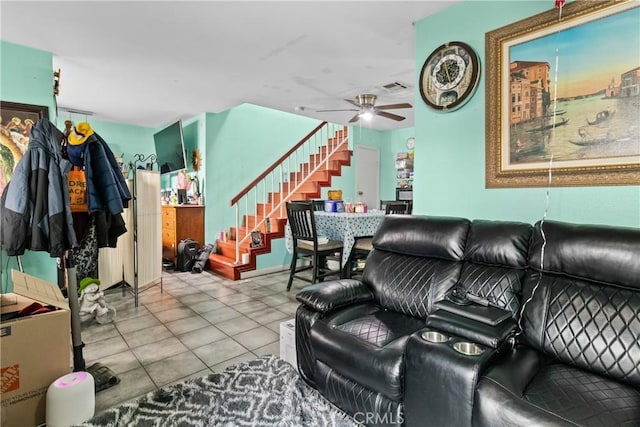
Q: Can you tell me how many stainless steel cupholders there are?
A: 2